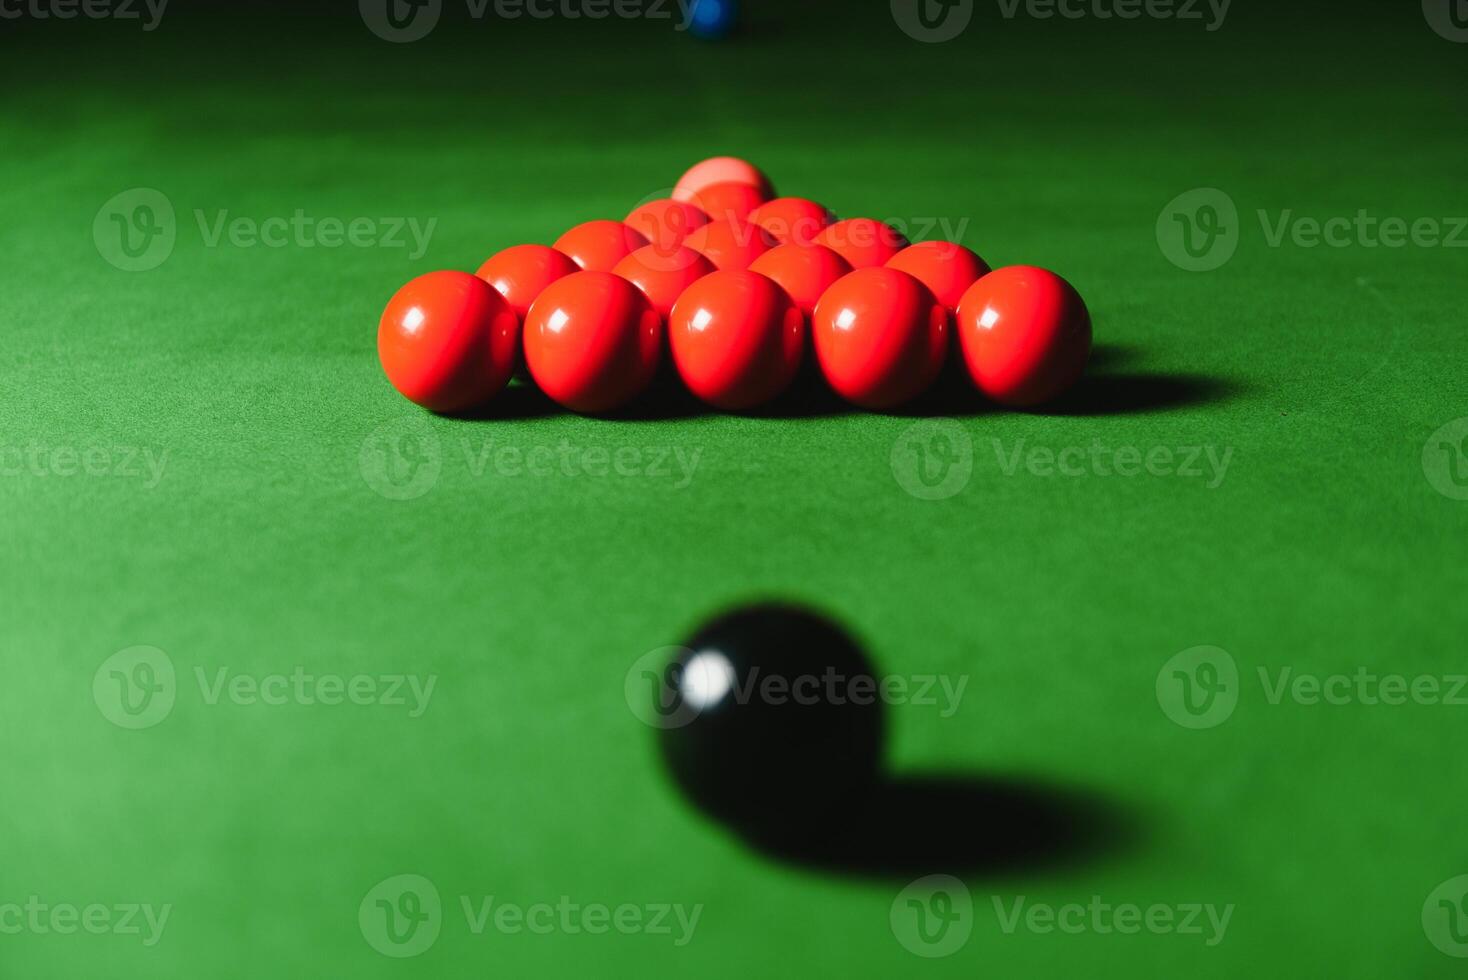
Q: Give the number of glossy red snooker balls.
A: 15